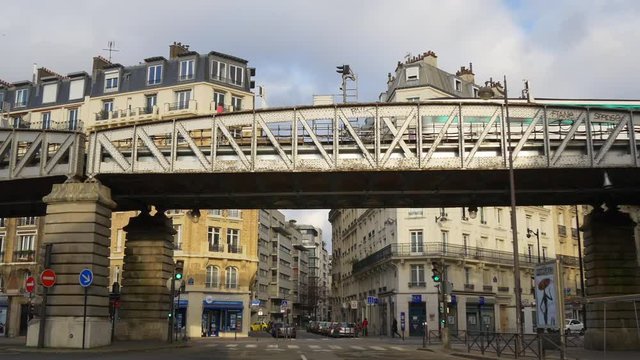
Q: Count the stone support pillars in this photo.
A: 3